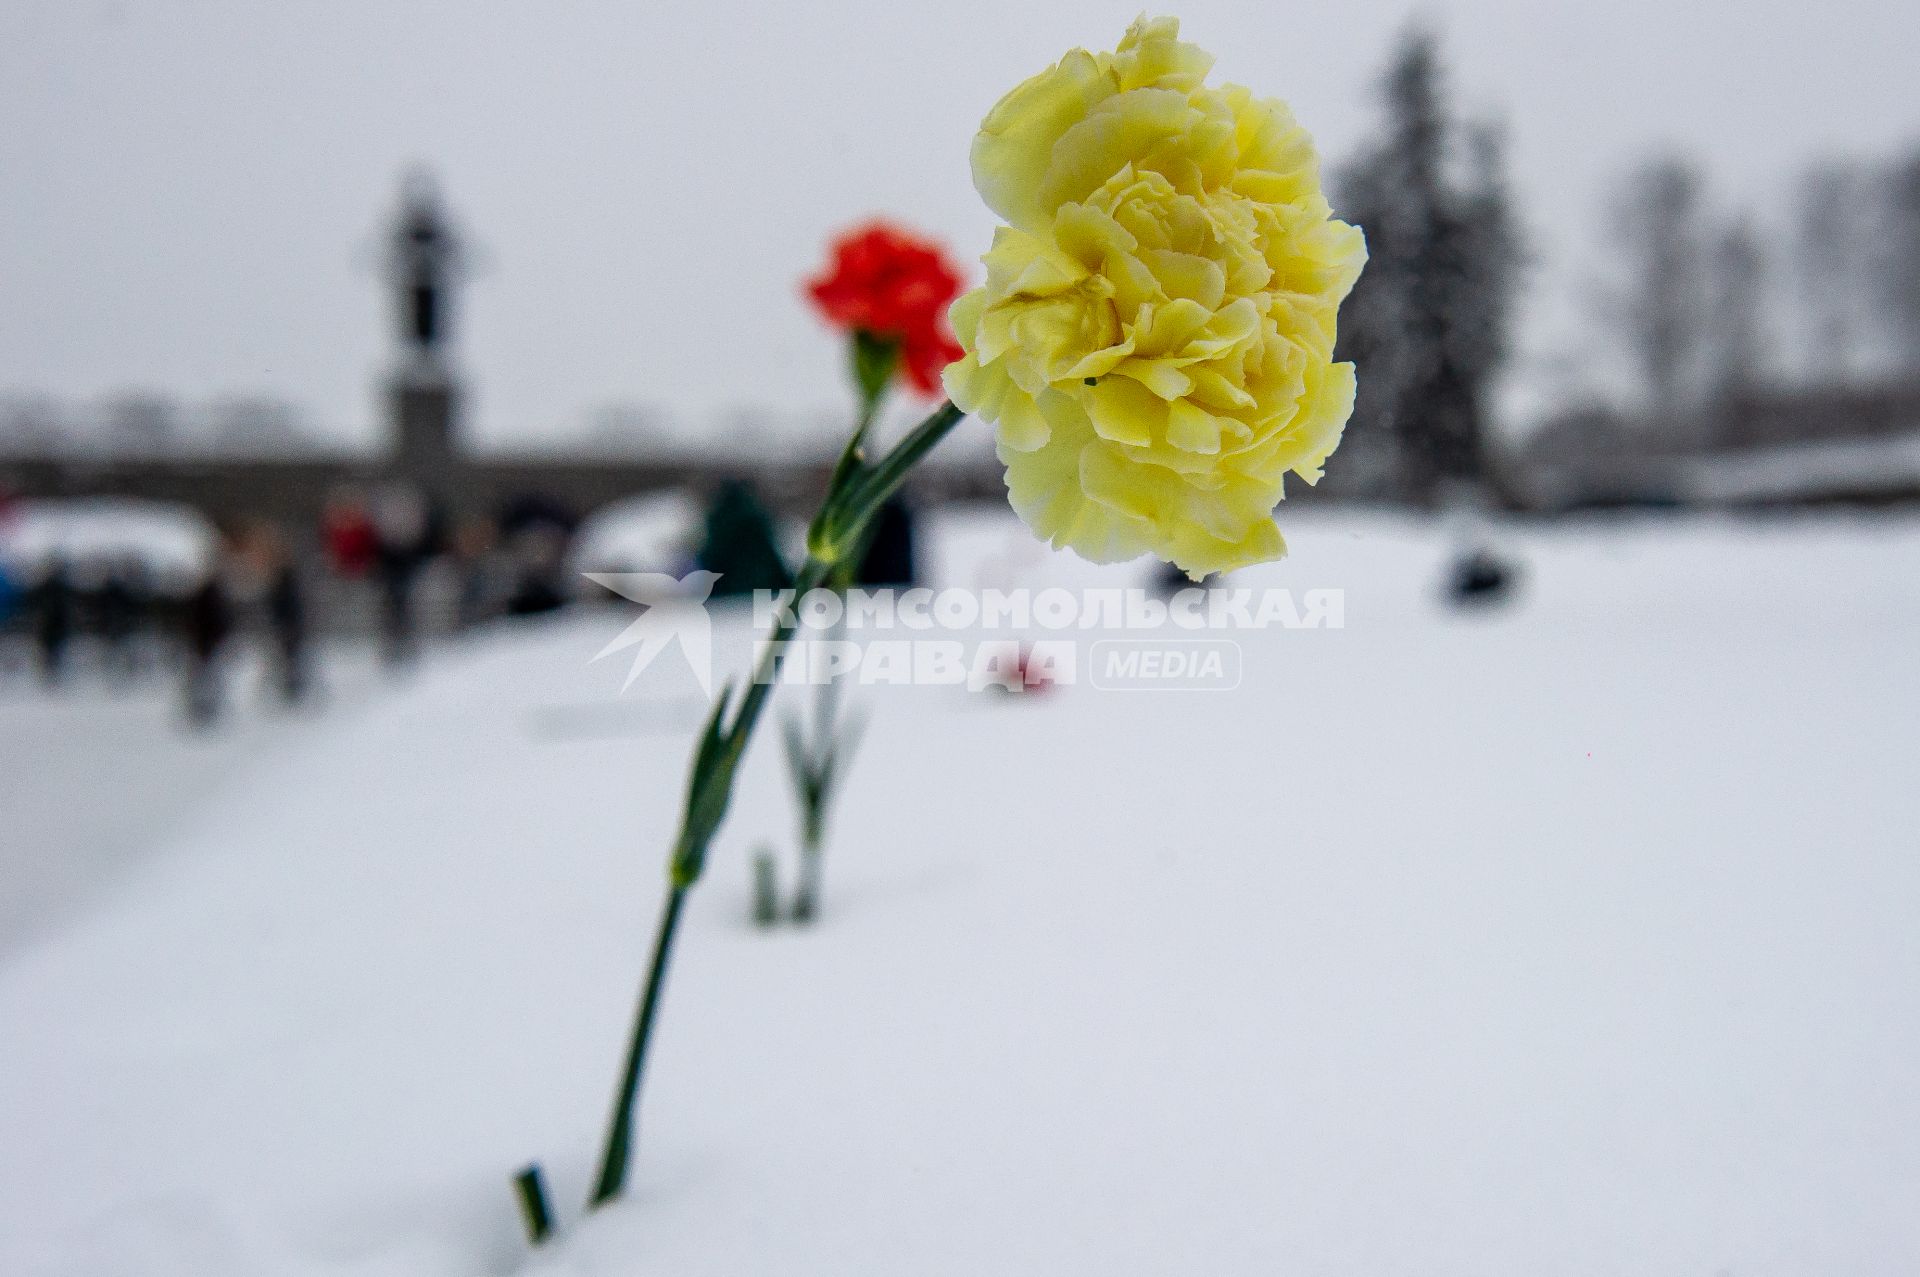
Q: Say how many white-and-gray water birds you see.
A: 0